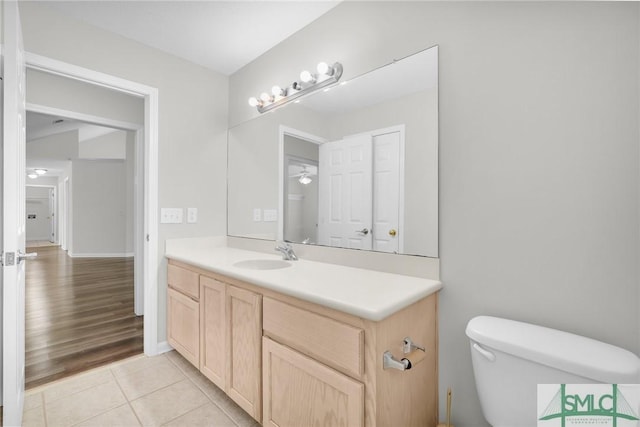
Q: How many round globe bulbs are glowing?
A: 5